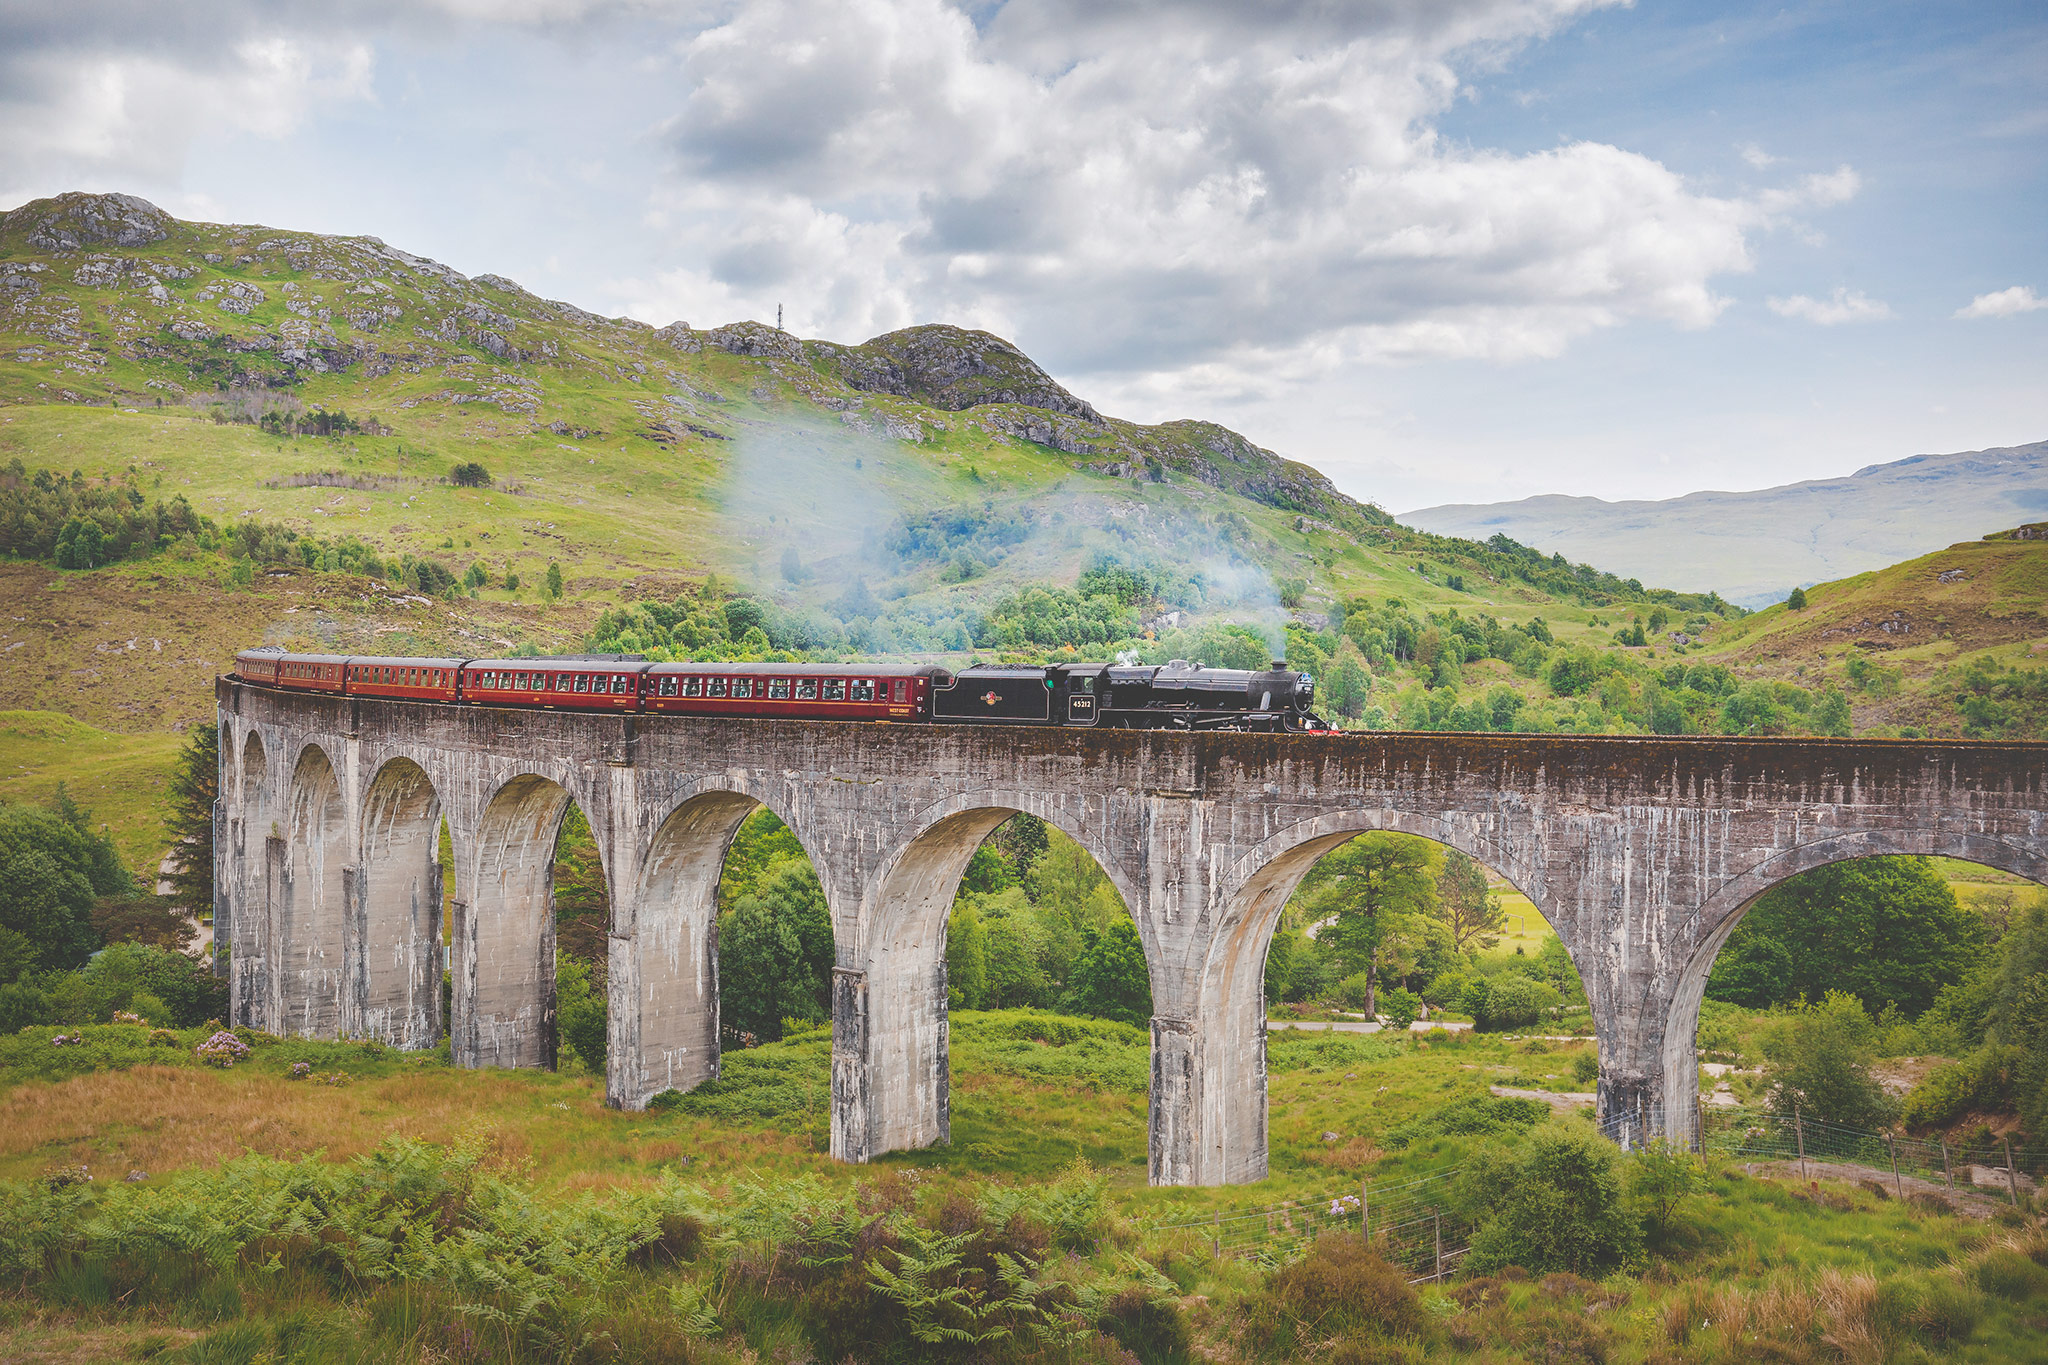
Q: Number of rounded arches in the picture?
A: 9